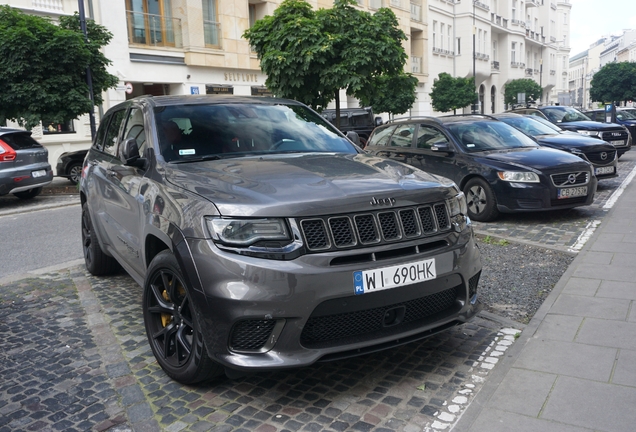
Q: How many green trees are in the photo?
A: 6